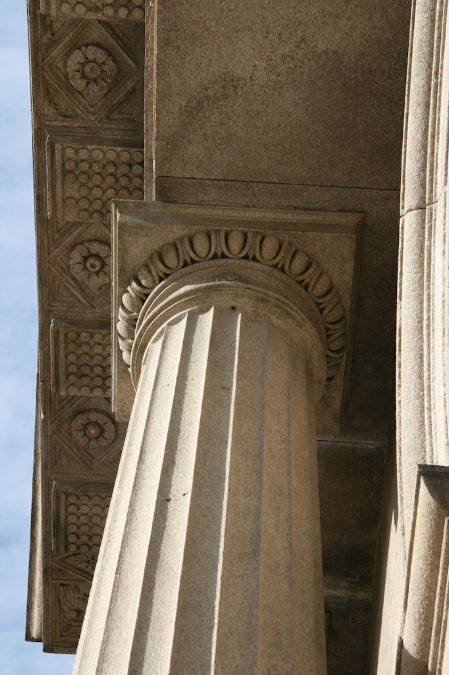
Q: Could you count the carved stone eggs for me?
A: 13